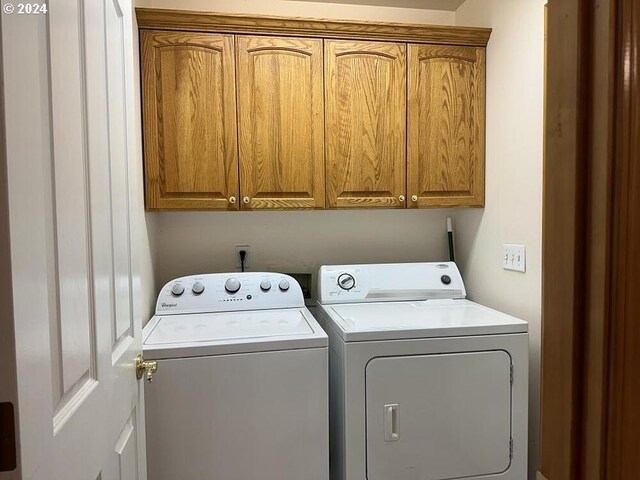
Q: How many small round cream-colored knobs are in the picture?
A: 4